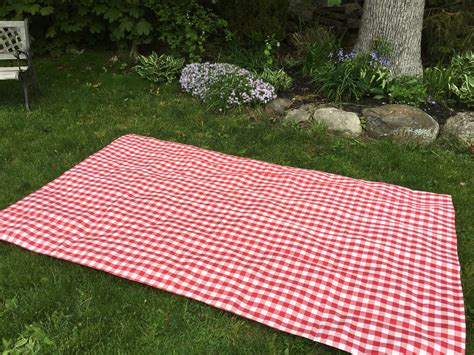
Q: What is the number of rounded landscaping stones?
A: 5